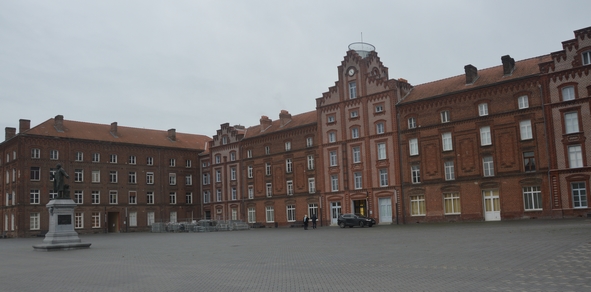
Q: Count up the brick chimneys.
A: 9